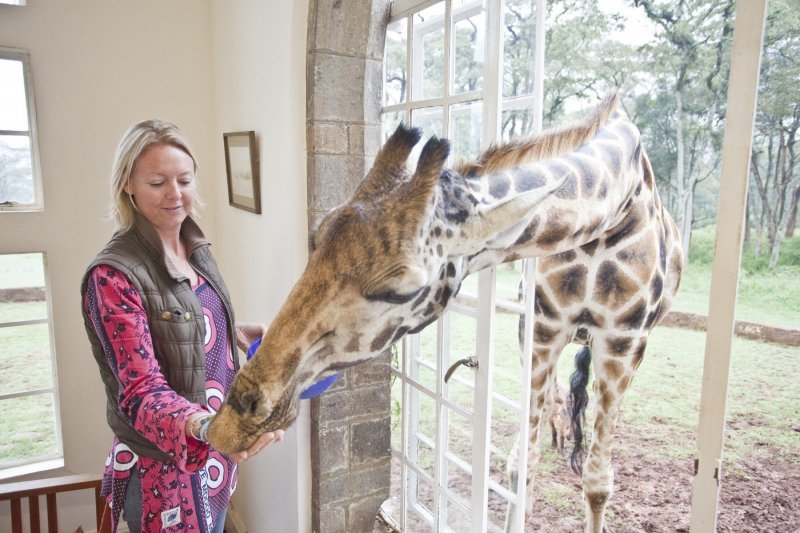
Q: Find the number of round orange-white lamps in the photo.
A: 0